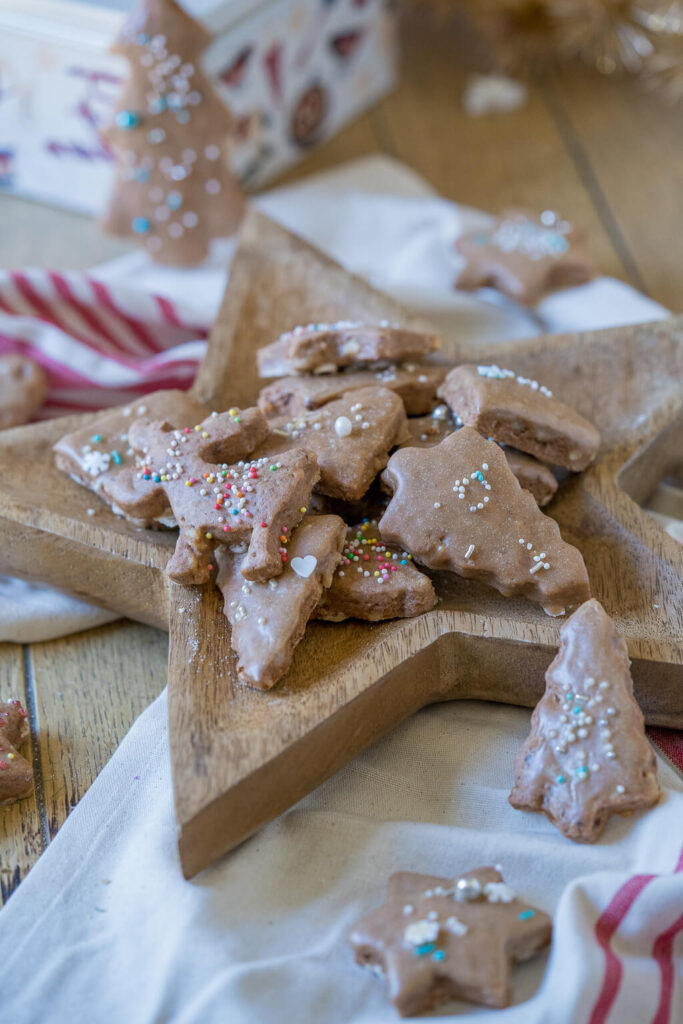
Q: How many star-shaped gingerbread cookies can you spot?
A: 2